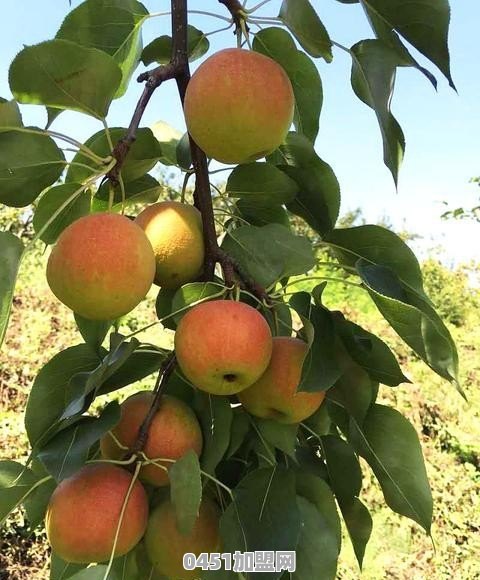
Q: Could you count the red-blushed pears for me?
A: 8